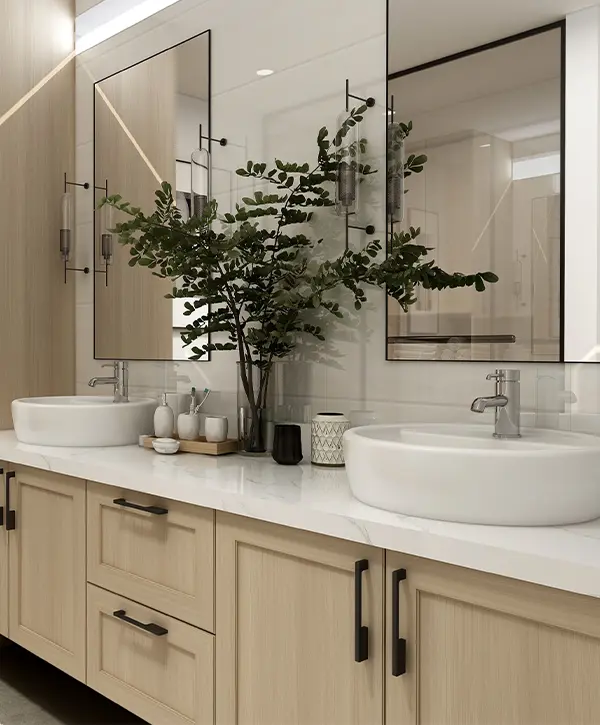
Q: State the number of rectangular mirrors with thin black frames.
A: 2